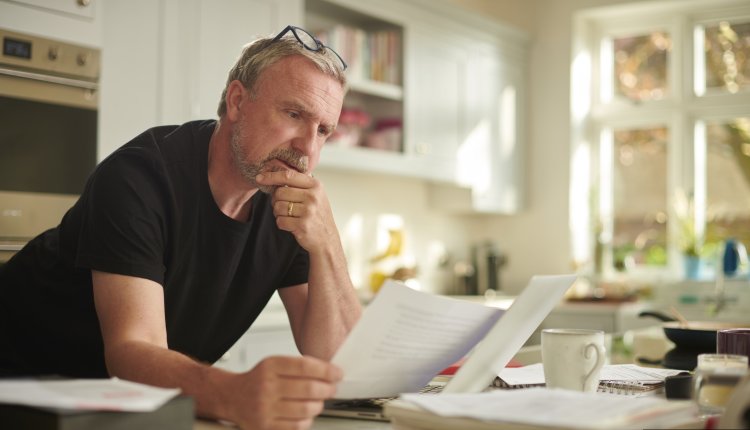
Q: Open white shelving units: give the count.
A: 1